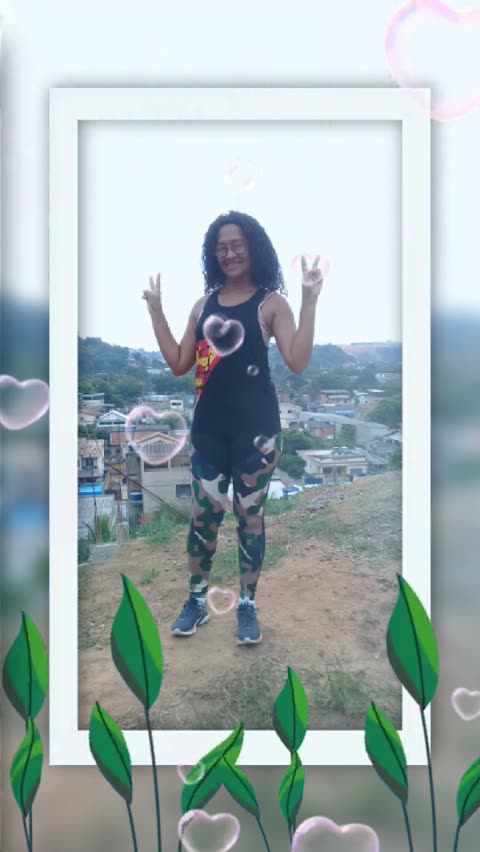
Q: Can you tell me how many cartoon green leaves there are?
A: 11